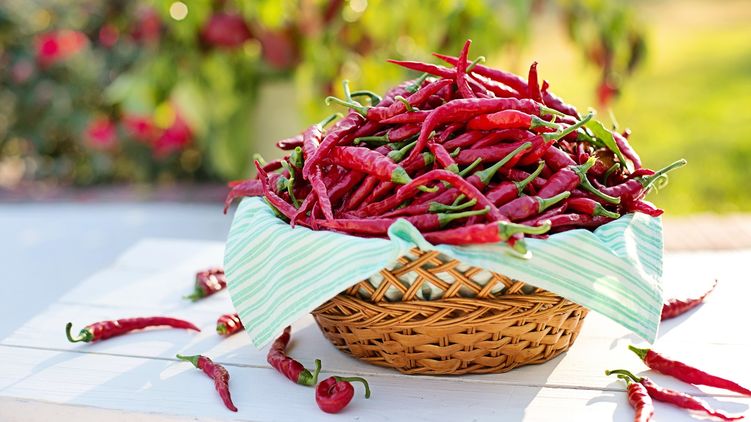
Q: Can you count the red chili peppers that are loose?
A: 10